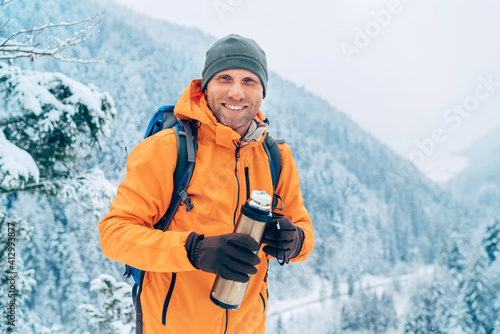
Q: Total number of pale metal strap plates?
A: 1